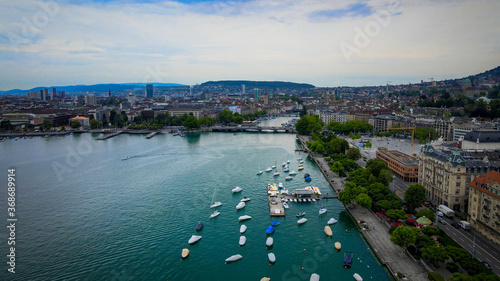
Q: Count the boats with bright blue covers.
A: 3